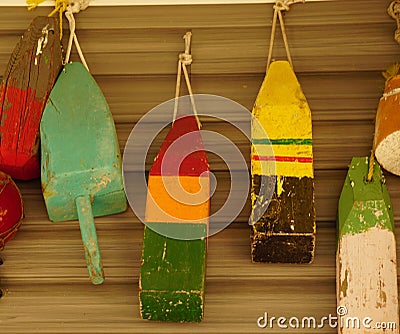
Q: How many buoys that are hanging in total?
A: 7